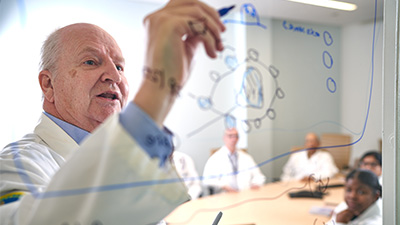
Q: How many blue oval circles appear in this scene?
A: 3